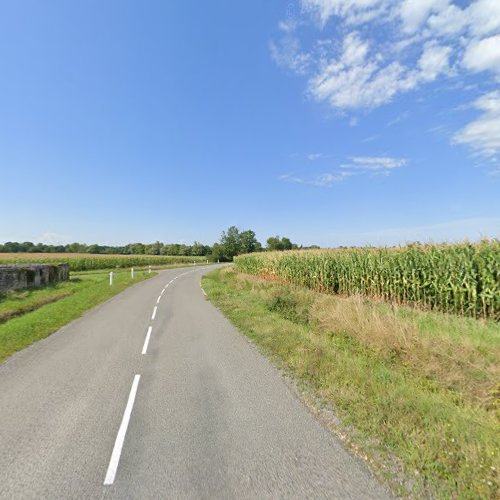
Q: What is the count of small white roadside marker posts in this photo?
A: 6